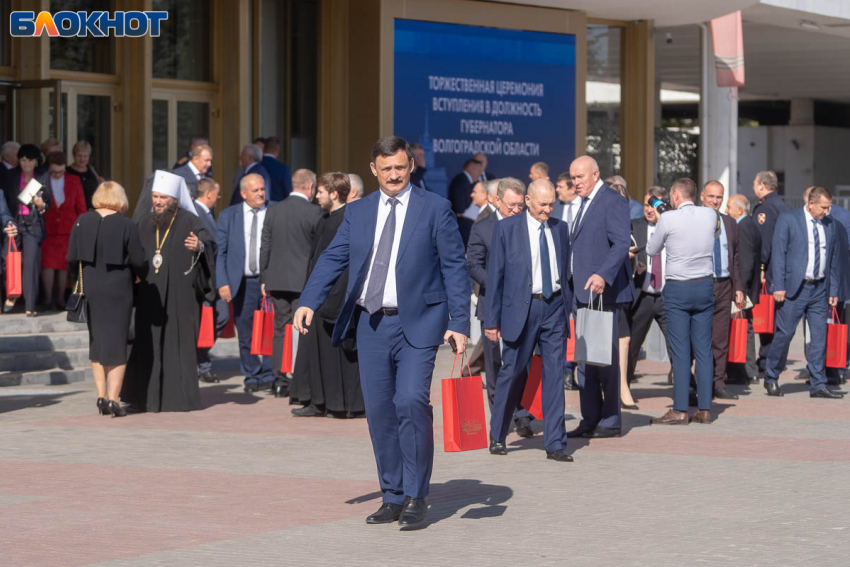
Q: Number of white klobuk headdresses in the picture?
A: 1